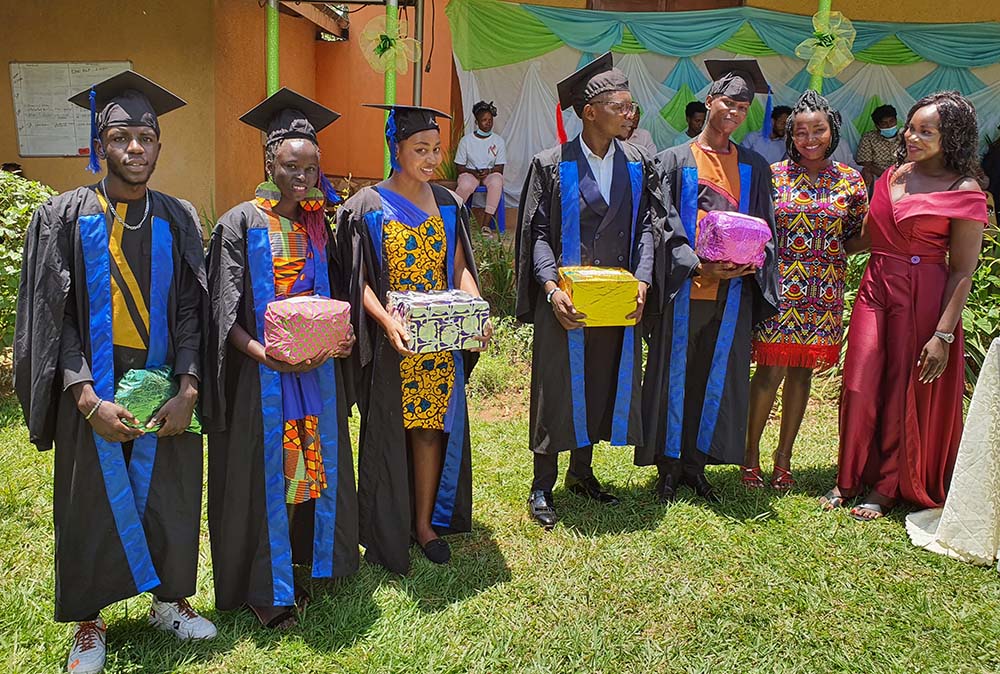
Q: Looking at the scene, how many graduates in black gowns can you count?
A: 5